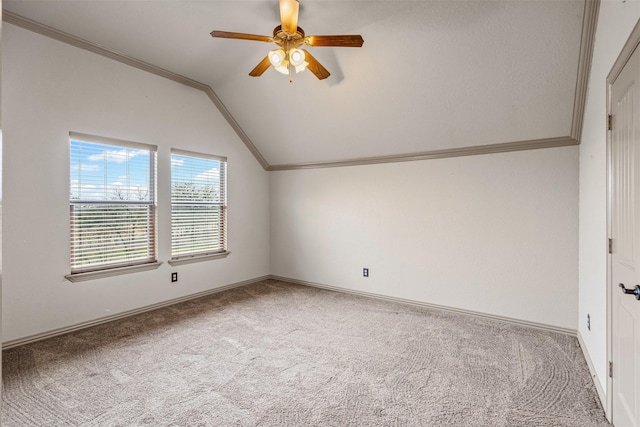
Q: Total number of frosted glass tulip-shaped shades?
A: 4